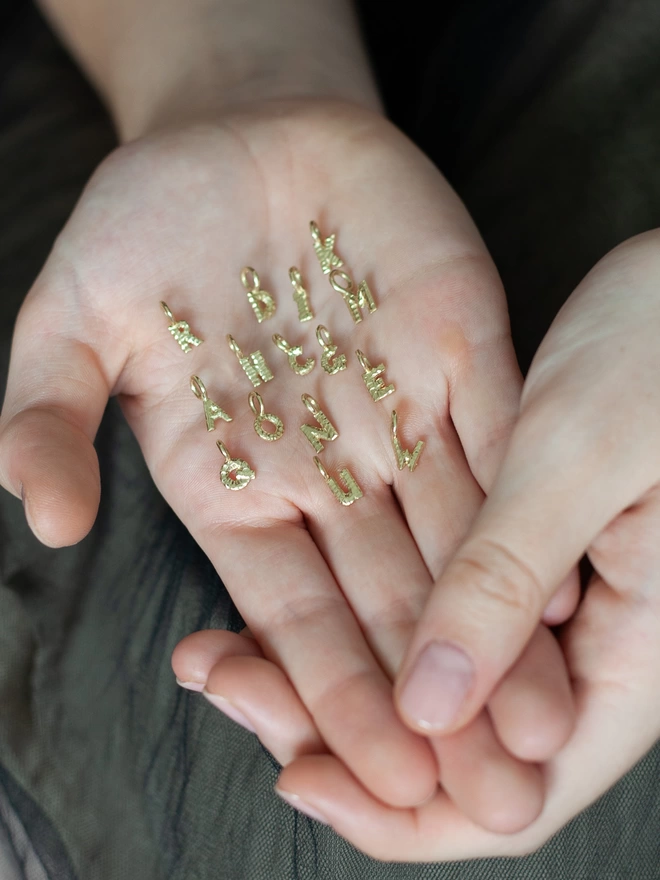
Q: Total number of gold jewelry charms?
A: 15